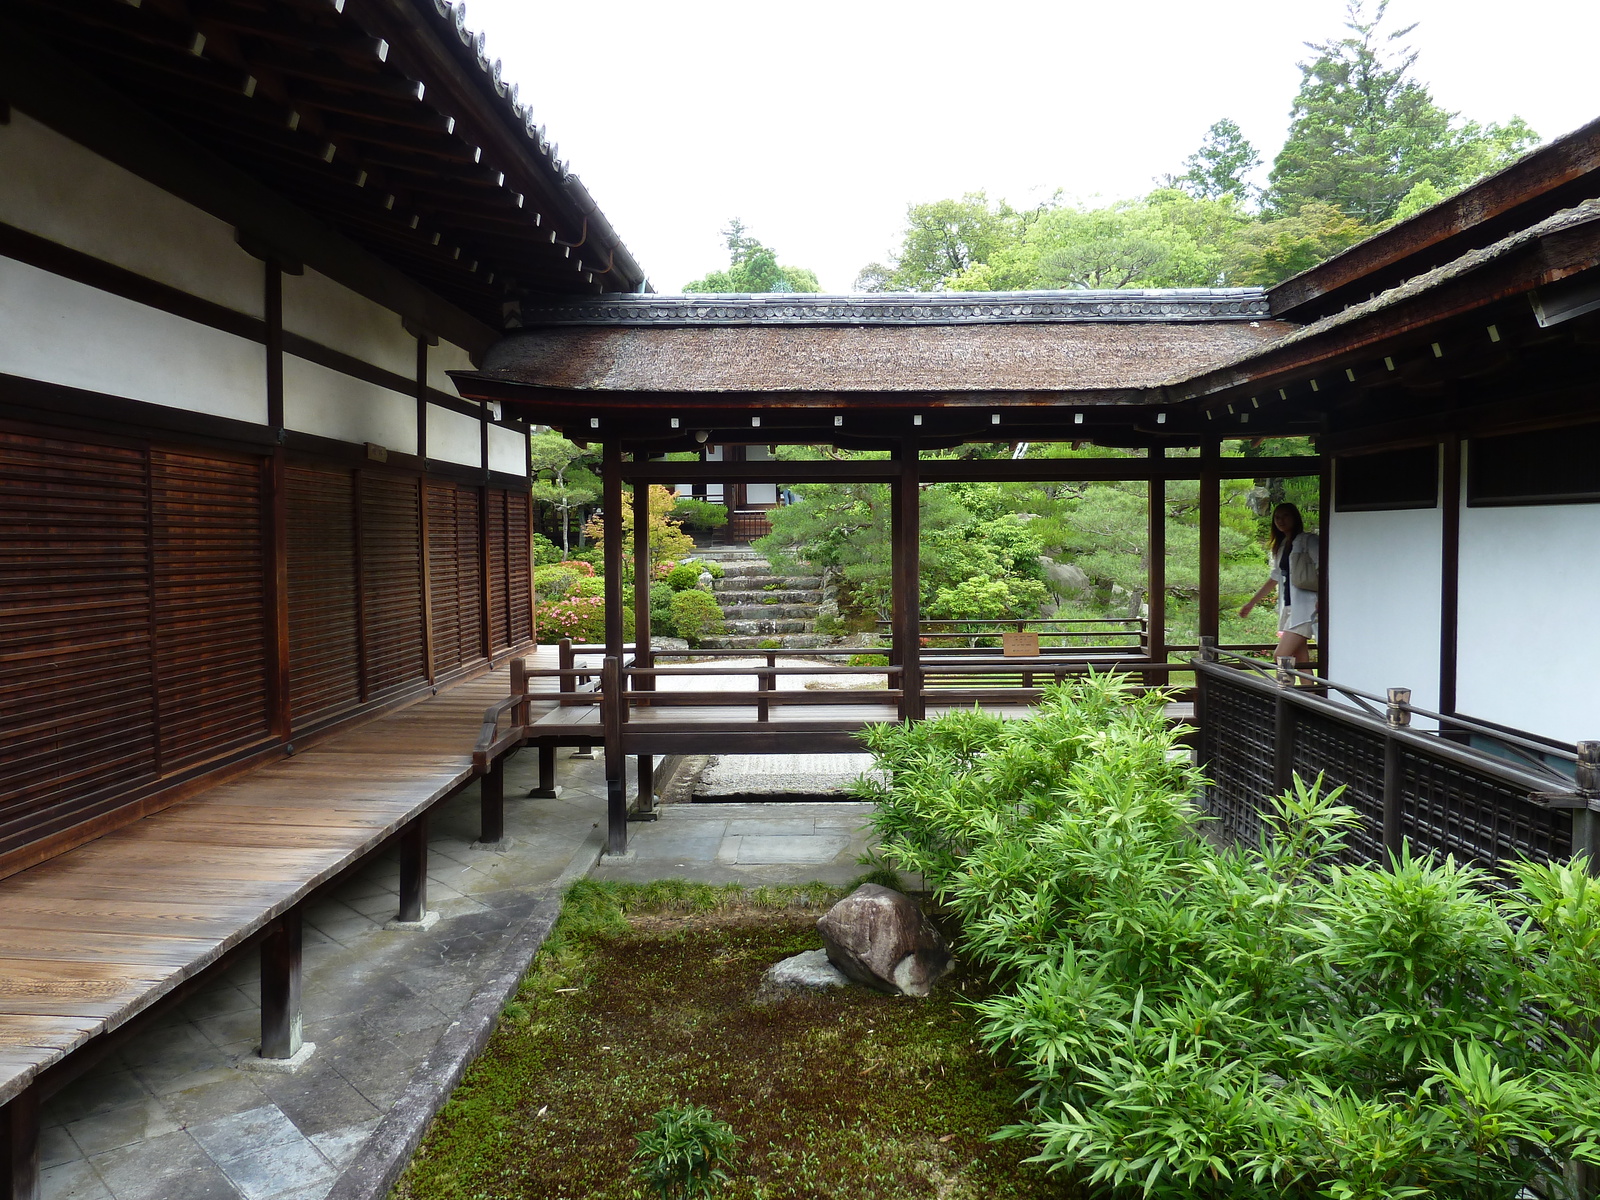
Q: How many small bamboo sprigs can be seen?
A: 1